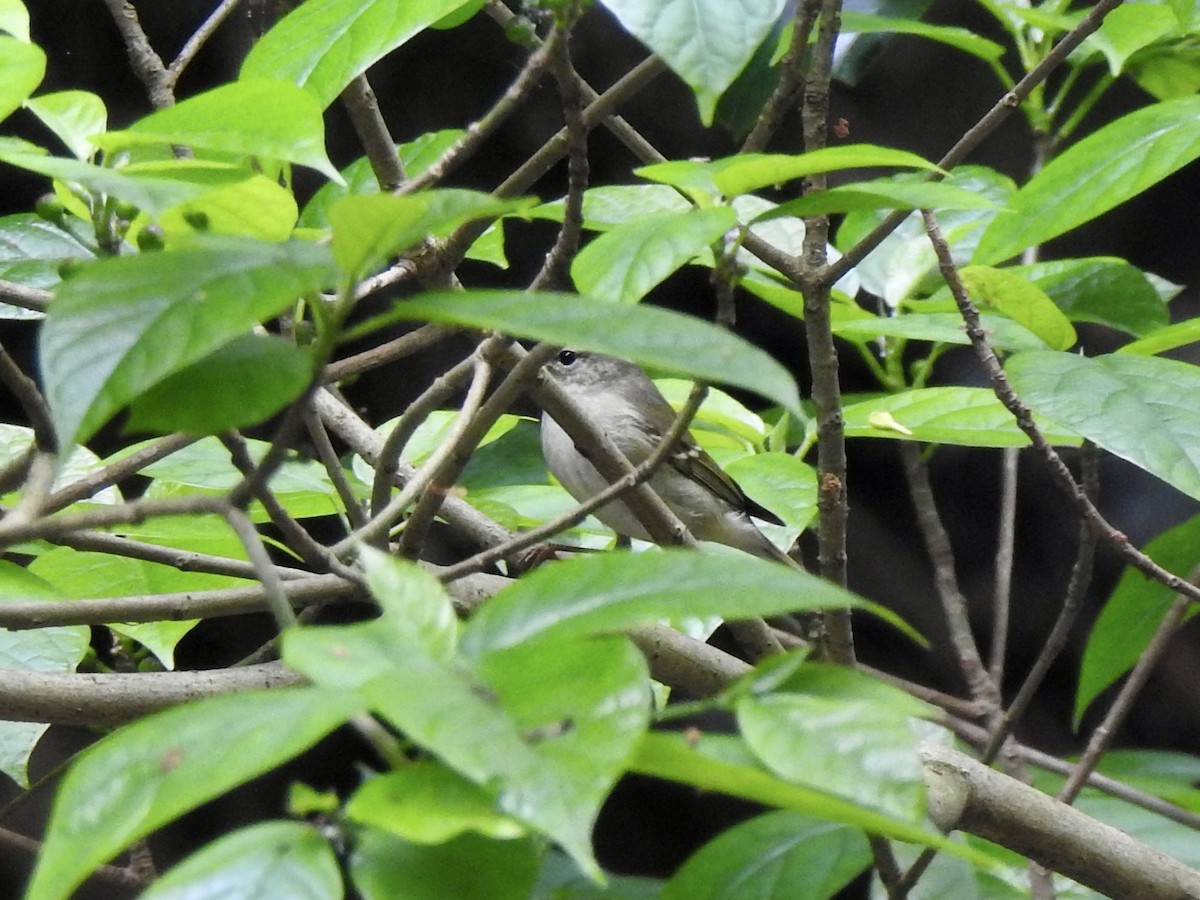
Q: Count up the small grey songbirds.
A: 1